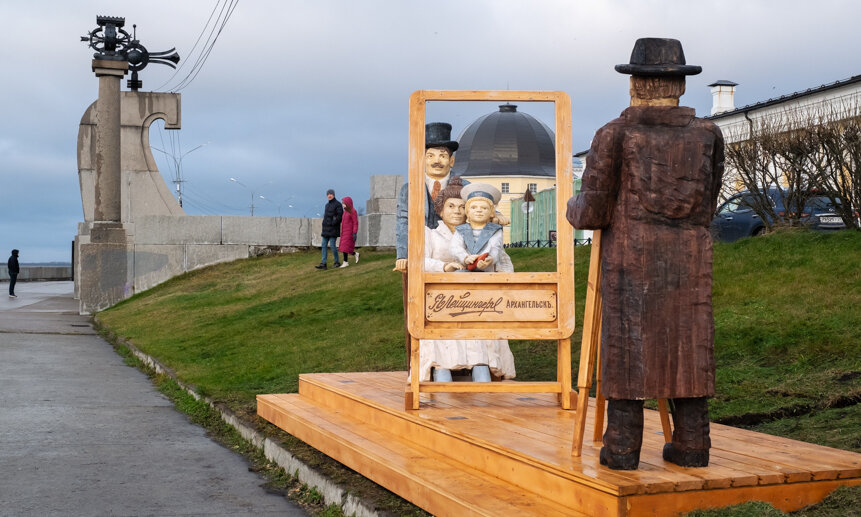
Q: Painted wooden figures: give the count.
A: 4